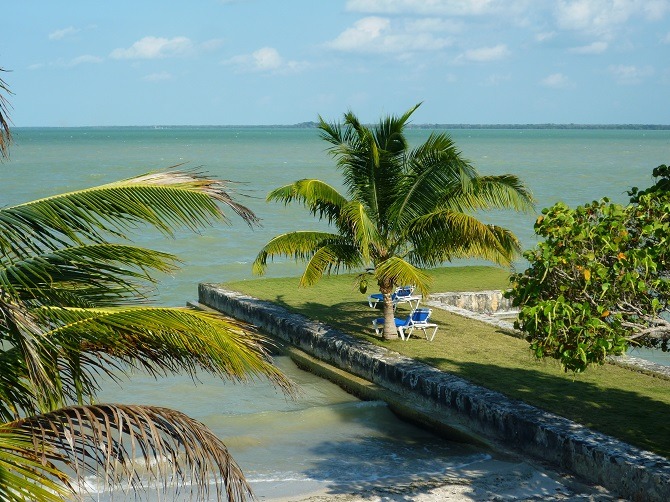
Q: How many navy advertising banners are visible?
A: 0